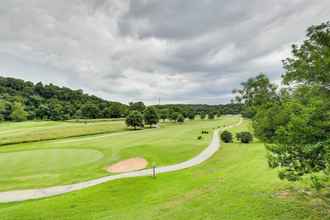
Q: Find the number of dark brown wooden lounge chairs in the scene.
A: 0